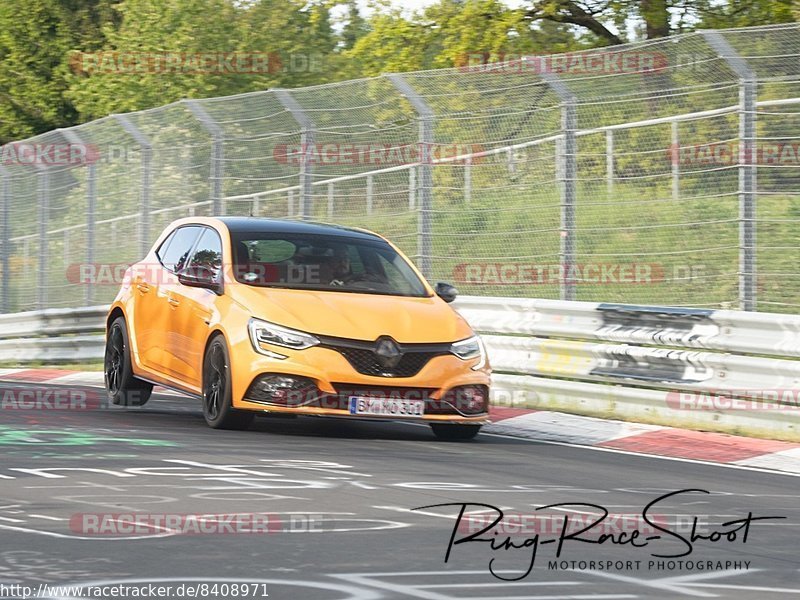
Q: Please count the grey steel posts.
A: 9